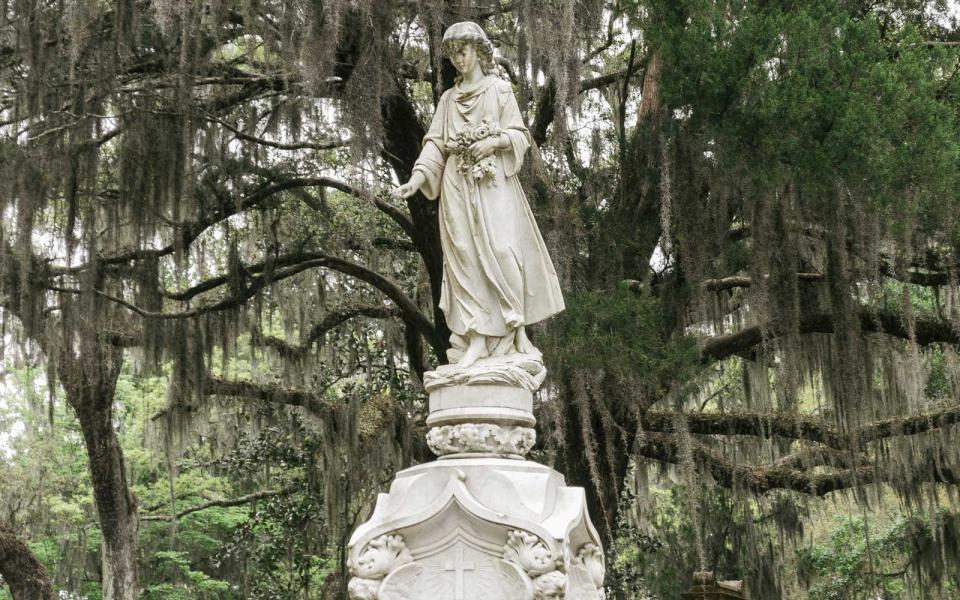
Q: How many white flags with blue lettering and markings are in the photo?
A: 0